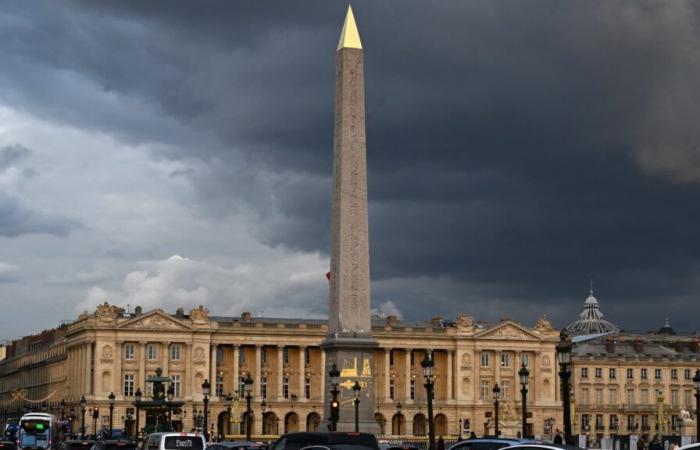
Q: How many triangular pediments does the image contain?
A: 2